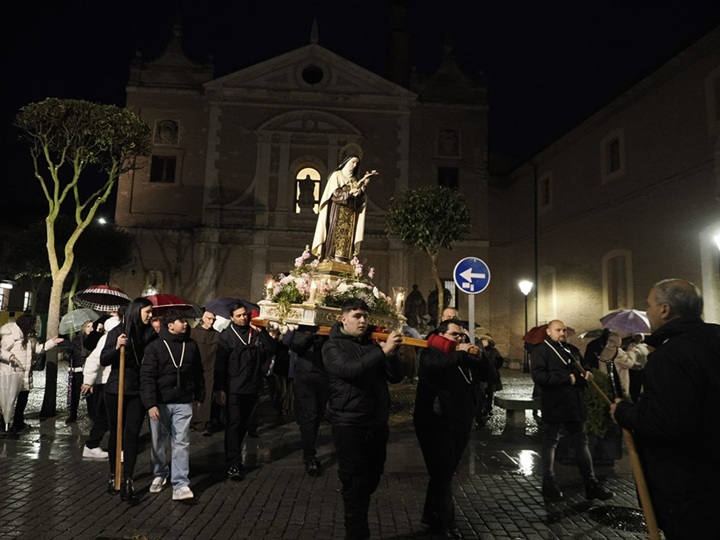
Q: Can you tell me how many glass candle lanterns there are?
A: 3